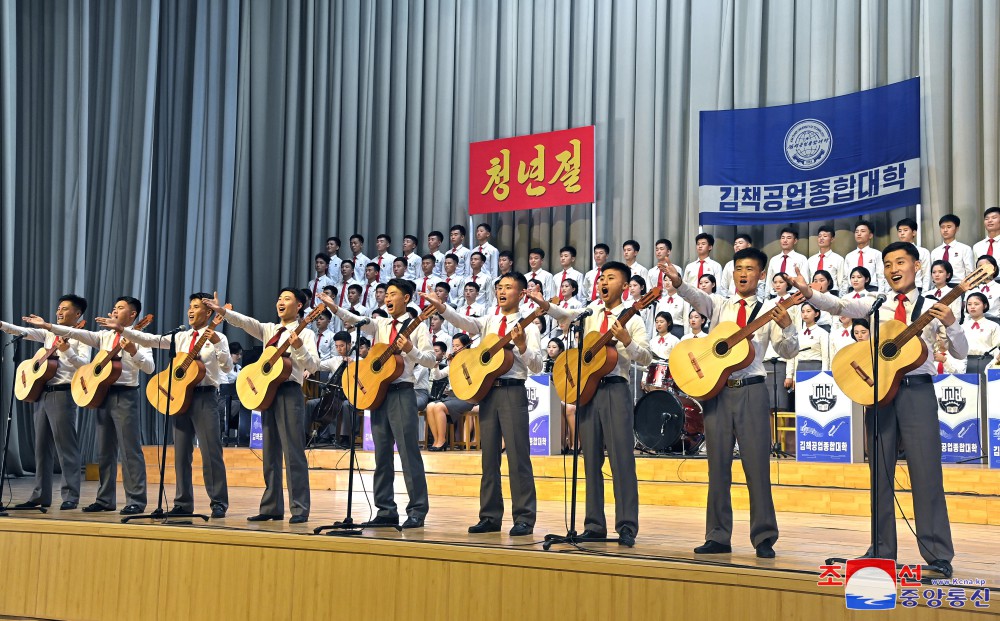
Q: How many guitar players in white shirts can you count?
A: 9